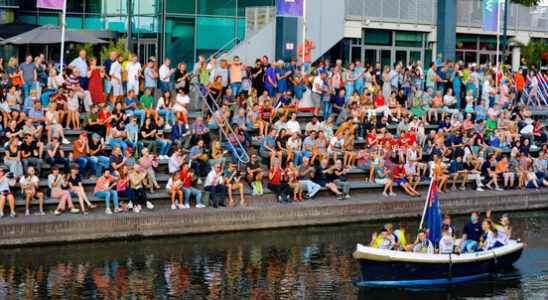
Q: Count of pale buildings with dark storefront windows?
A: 1